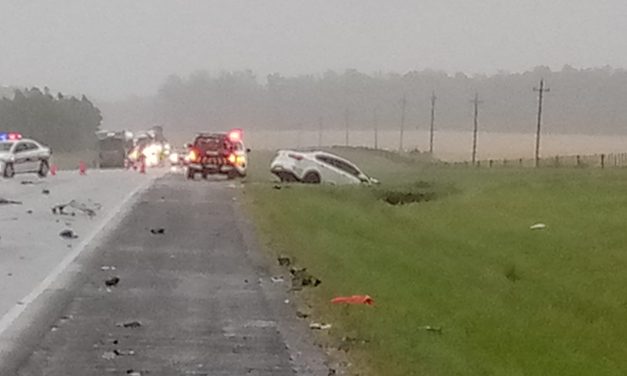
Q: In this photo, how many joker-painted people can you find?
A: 0